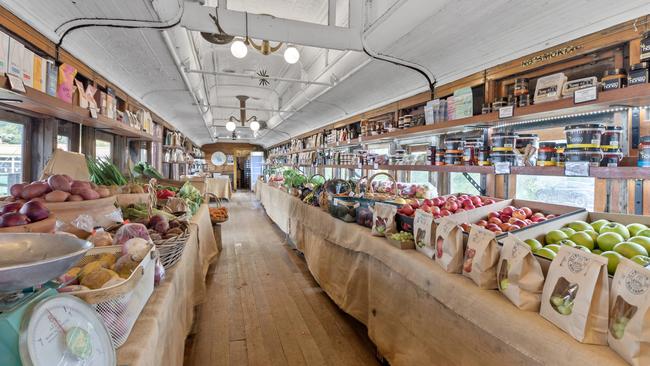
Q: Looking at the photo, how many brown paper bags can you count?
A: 7